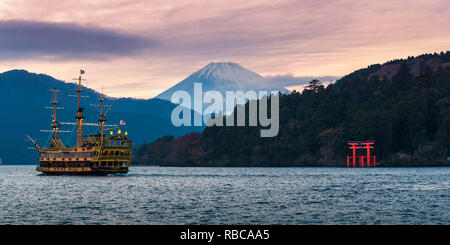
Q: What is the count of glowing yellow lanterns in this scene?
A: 3